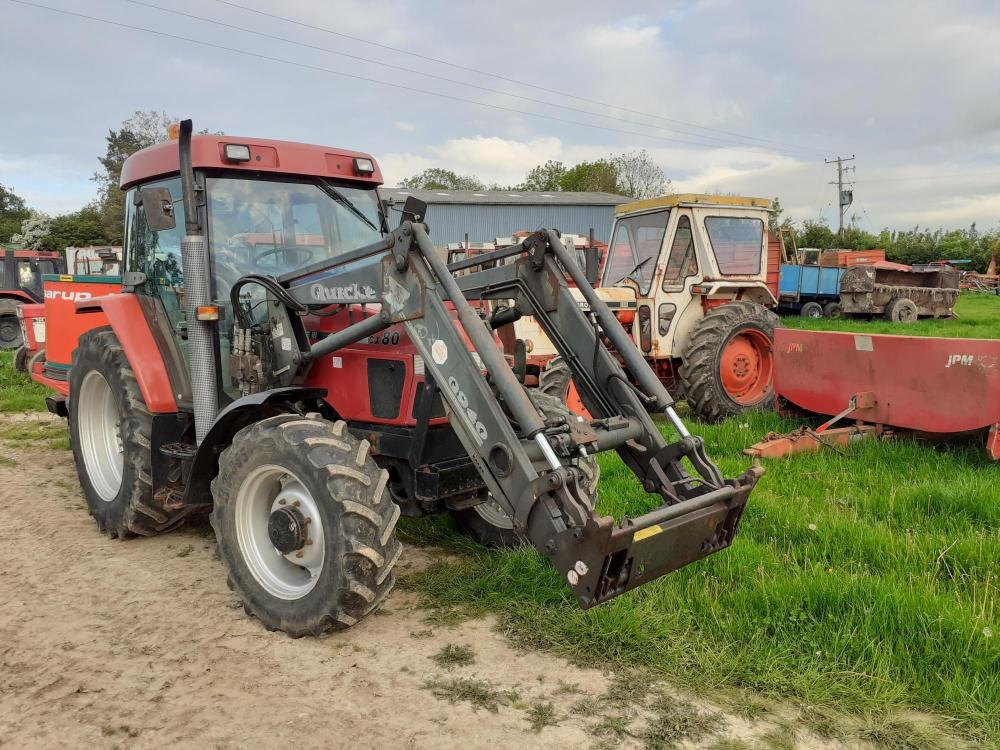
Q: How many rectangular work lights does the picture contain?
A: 2